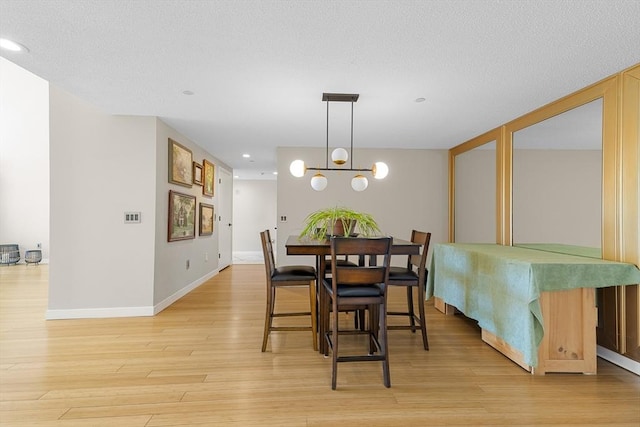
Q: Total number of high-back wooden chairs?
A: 4